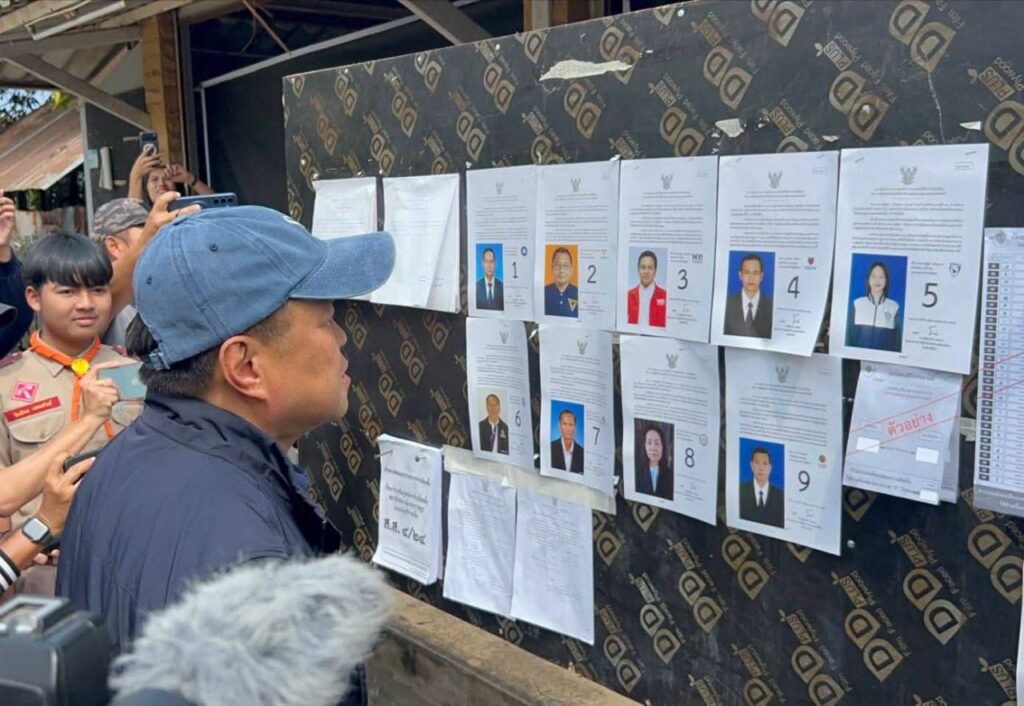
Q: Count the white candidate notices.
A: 9